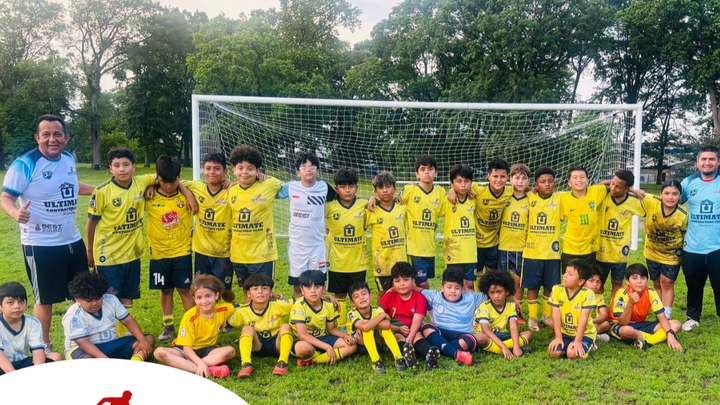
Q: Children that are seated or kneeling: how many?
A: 12